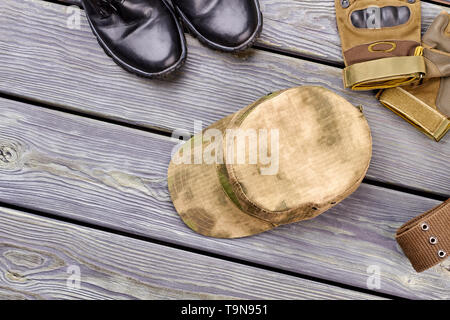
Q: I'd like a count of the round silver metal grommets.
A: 3